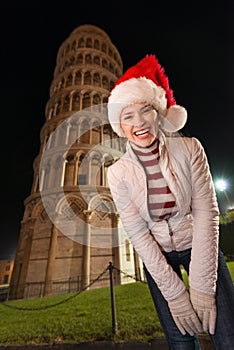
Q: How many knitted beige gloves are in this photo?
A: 2